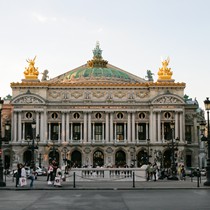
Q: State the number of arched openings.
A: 7